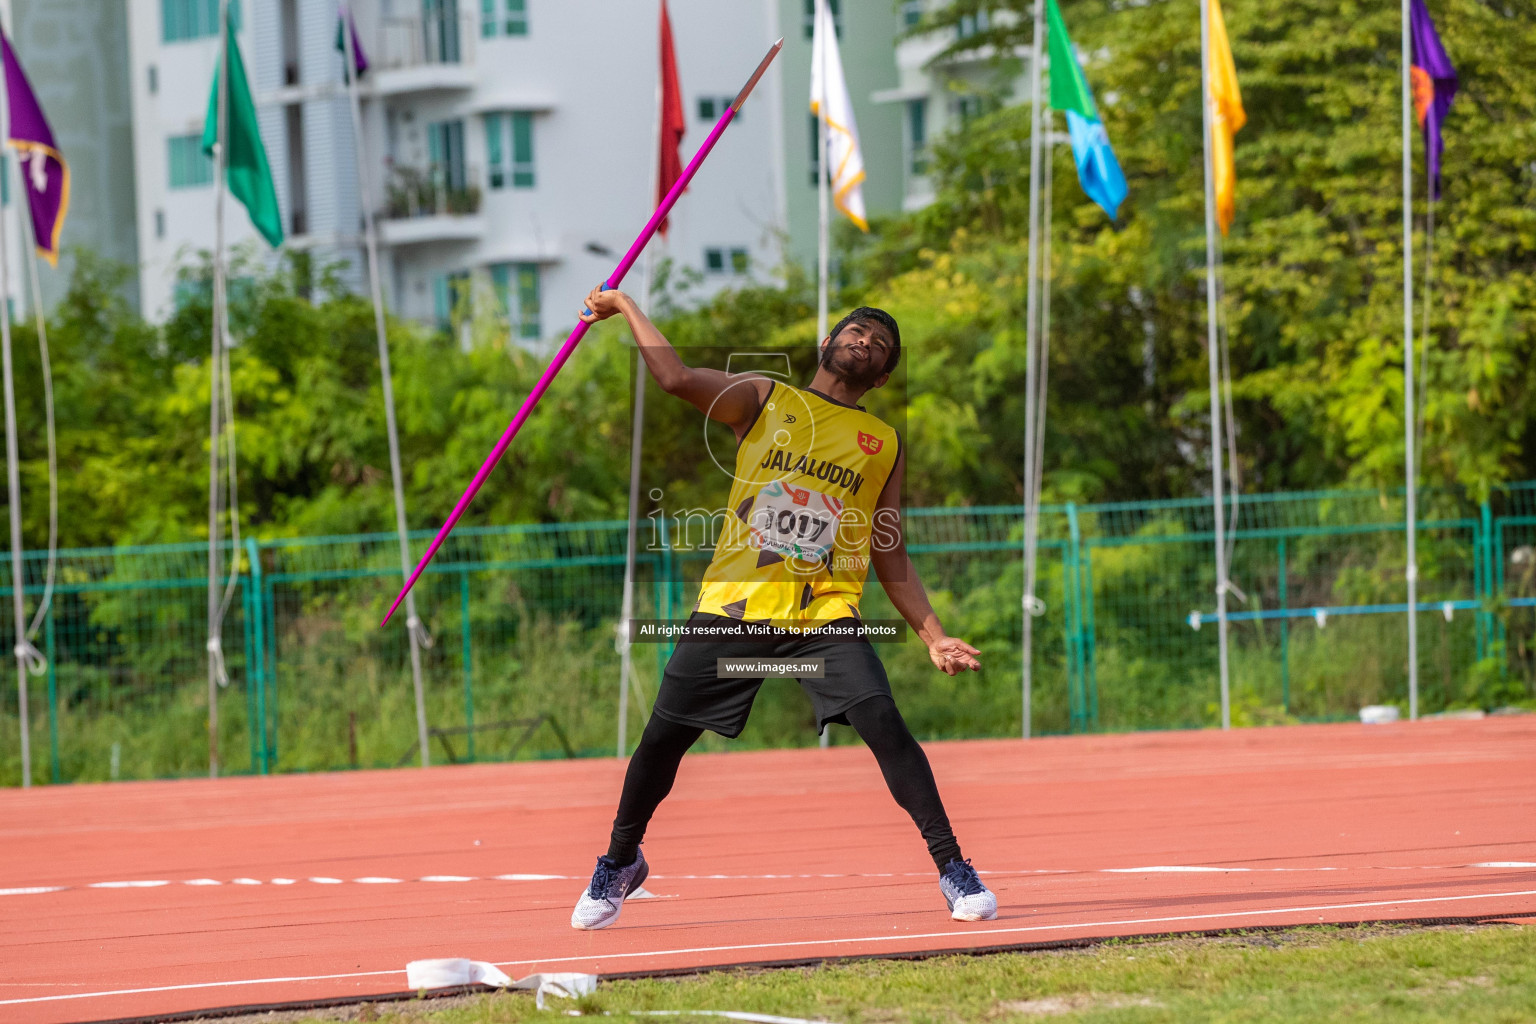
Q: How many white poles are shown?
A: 8